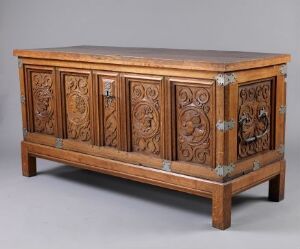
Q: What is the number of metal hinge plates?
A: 12